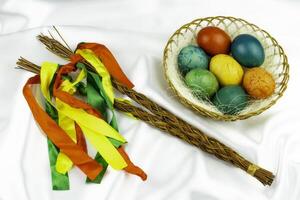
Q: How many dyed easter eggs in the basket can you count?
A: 7